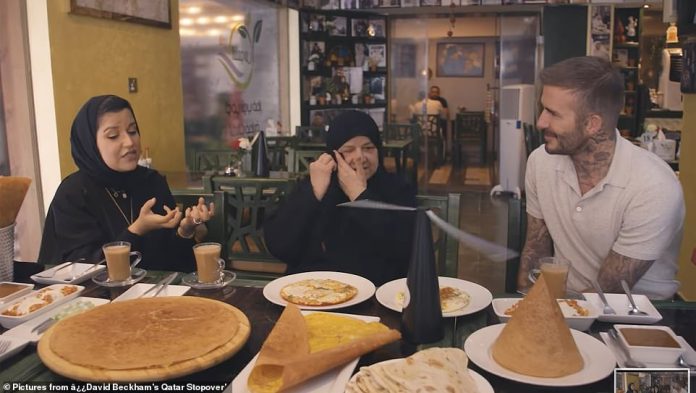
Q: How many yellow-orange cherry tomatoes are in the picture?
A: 0